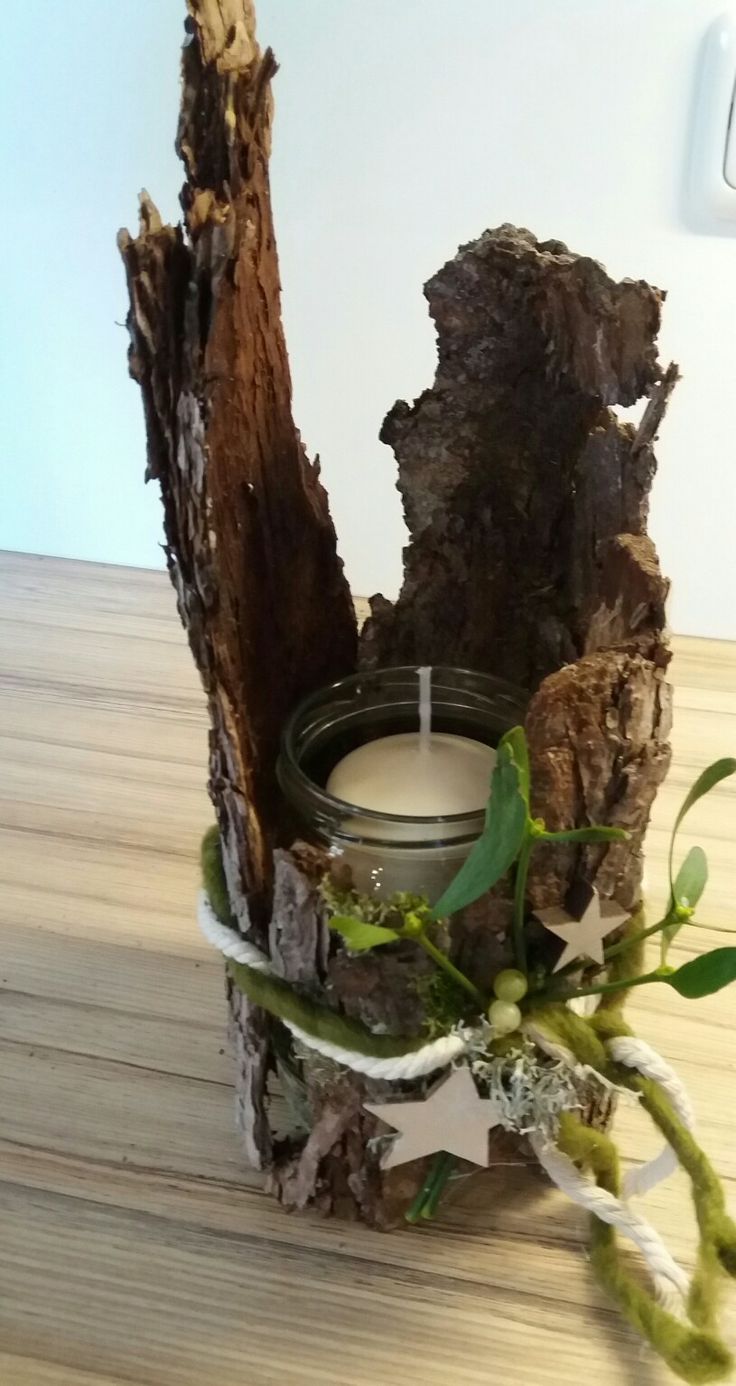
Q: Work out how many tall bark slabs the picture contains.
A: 2